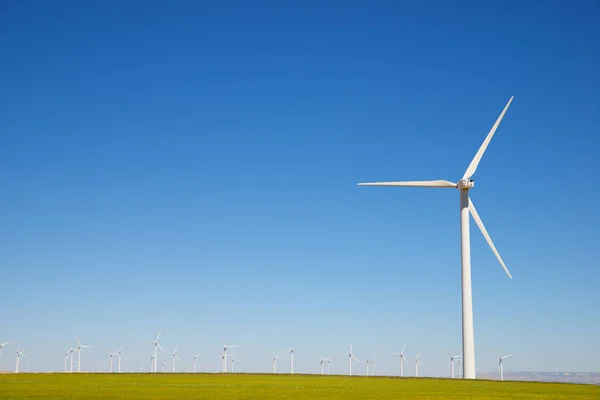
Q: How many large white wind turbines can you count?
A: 1